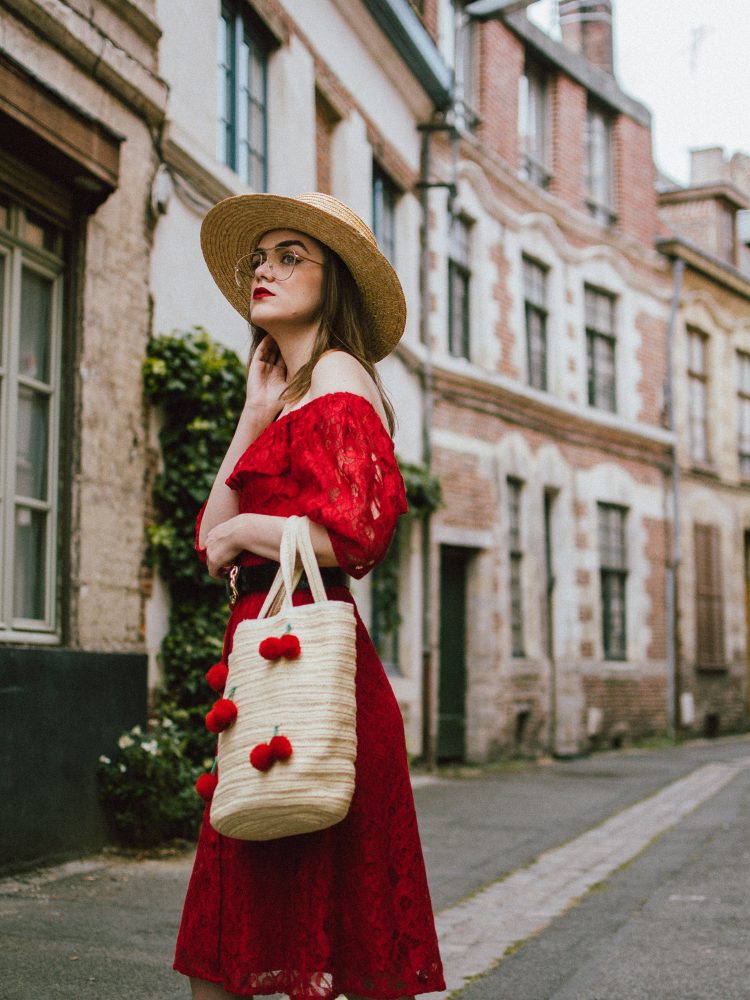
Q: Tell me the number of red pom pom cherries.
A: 8